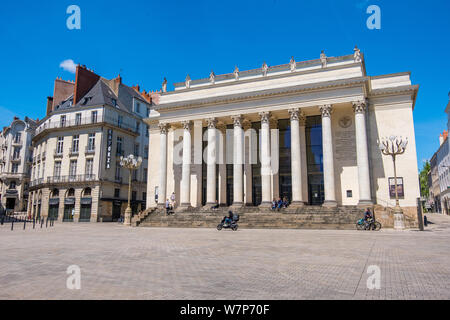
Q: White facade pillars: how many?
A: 8